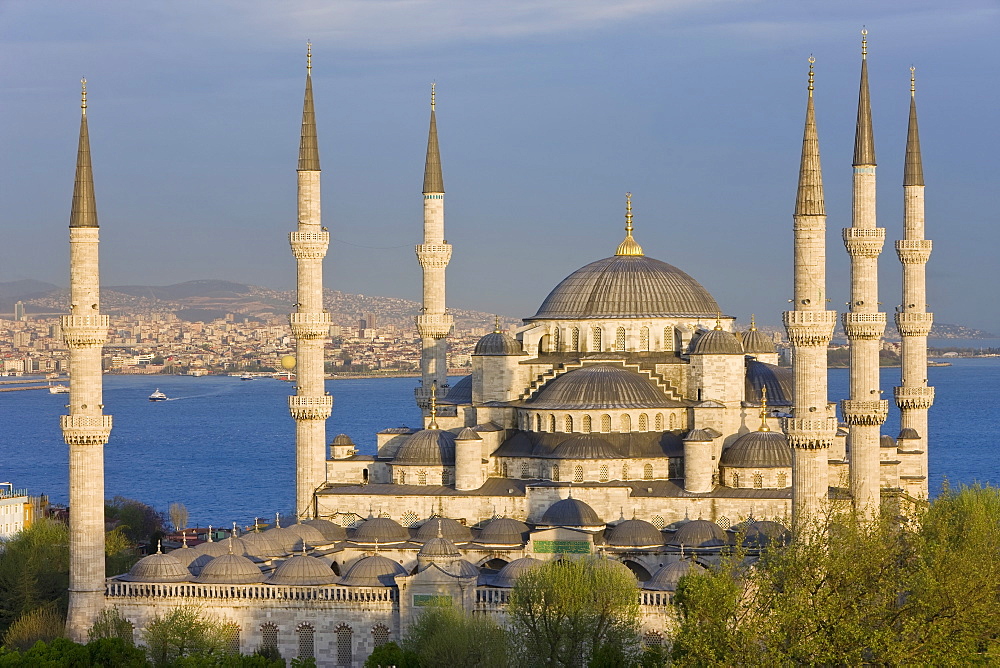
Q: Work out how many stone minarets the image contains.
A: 6